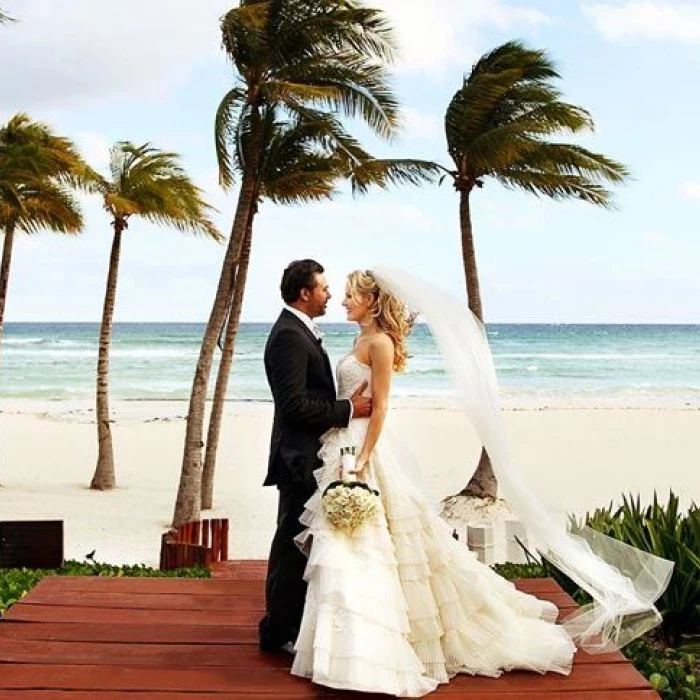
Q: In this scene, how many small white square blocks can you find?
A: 2